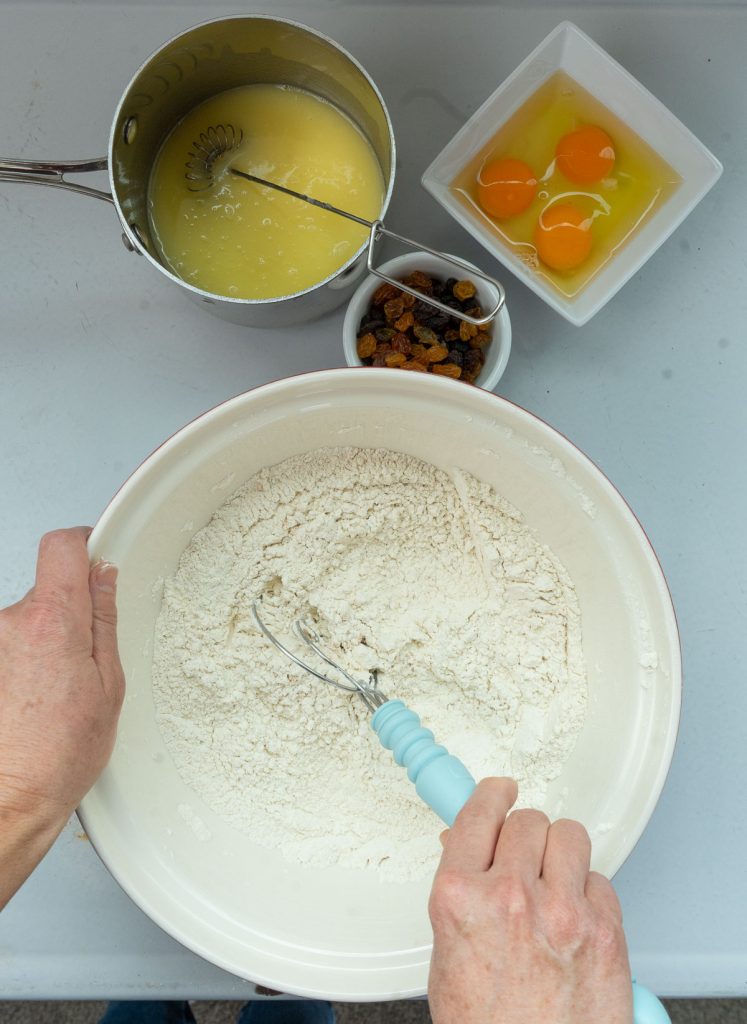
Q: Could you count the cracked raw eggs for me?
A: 3